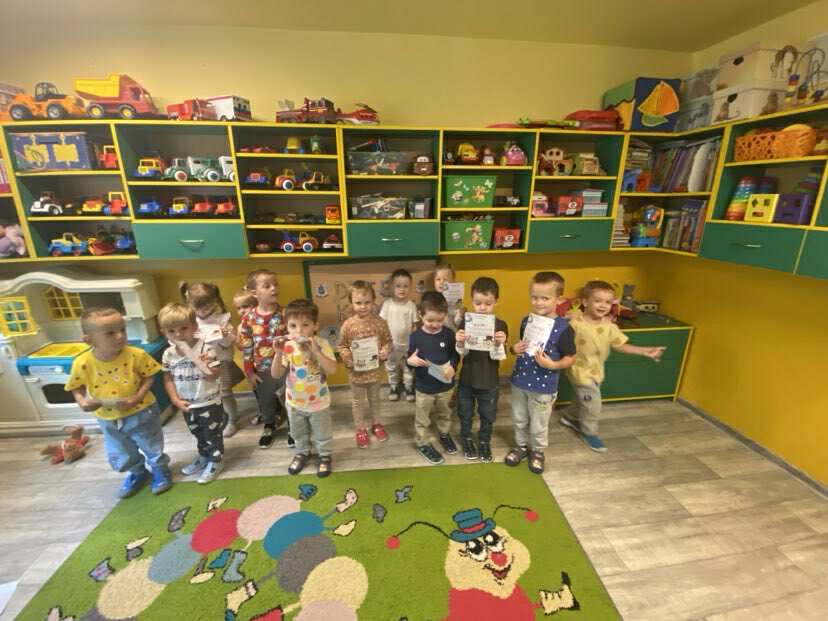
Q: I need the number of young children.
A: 13